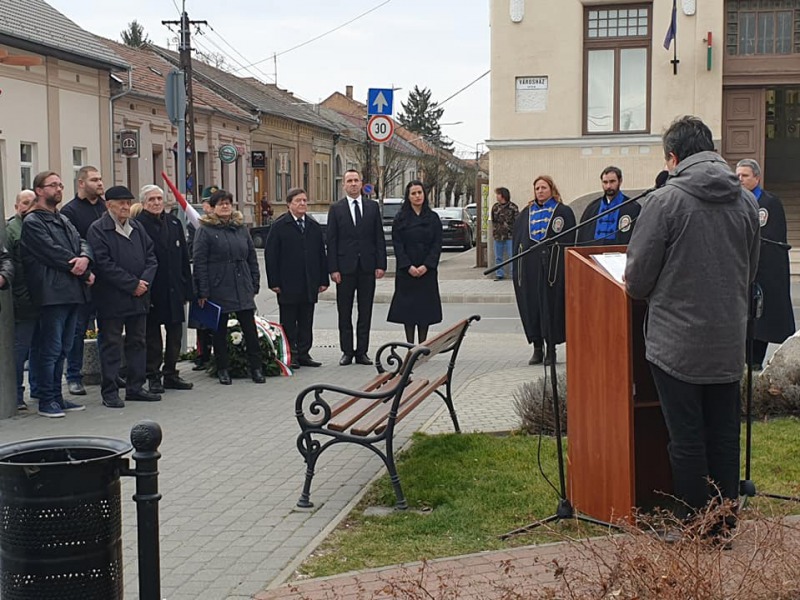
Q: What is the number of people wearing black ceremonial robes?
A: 3